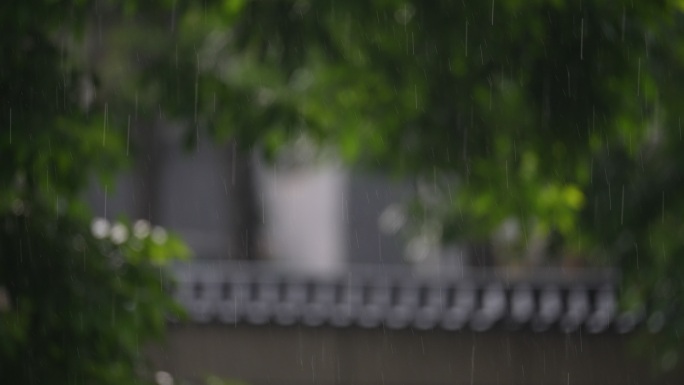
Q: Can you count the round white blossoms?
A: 4